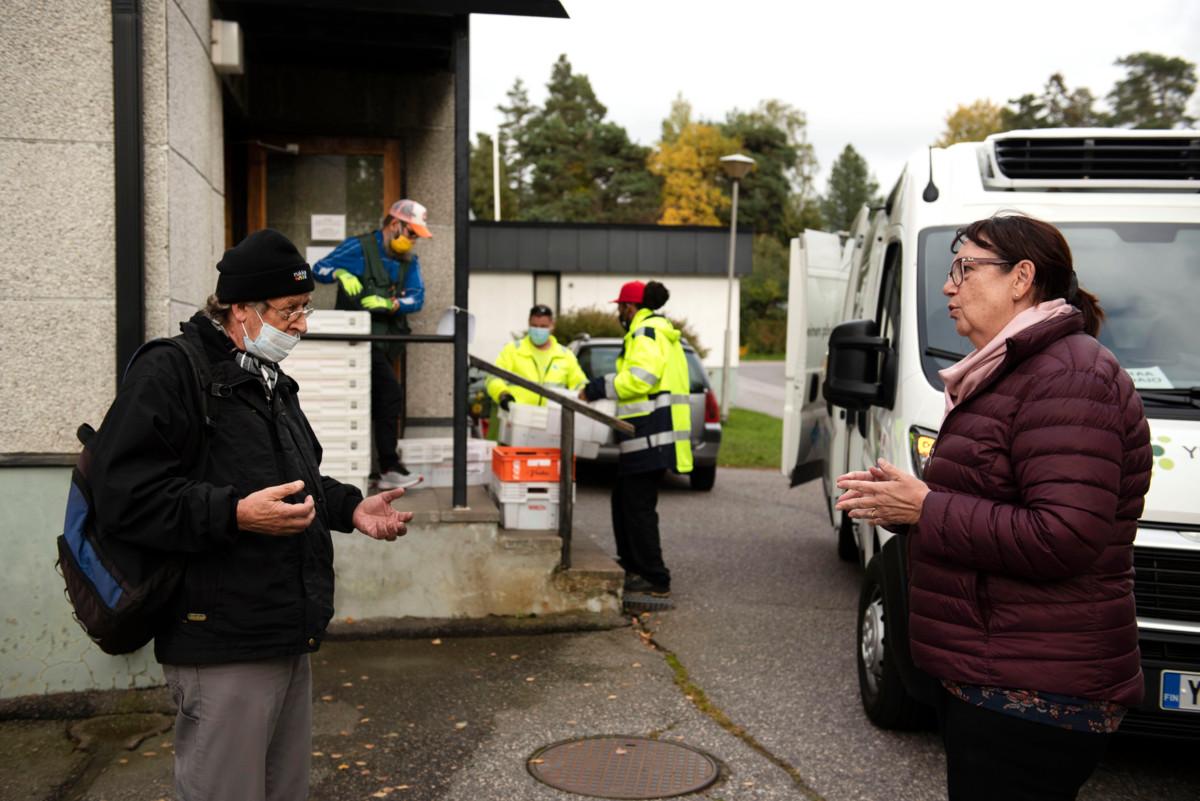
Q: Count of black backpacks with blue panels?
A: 1